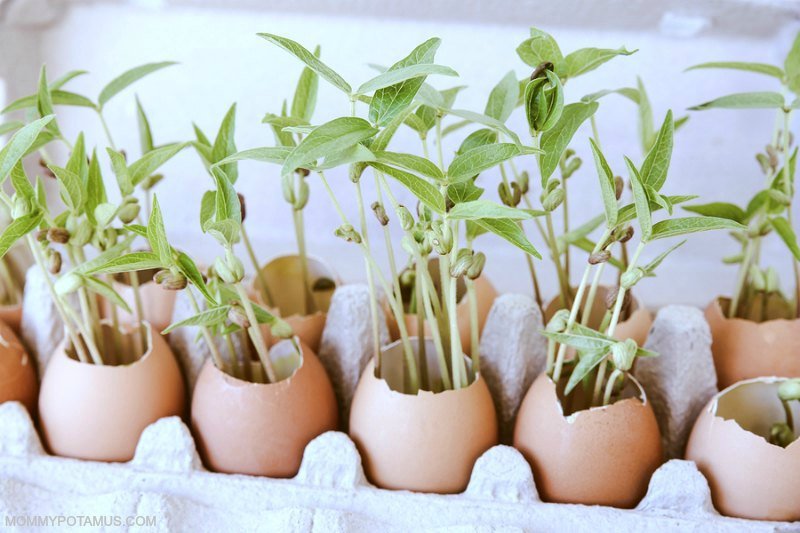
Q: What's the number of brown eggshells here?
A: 12